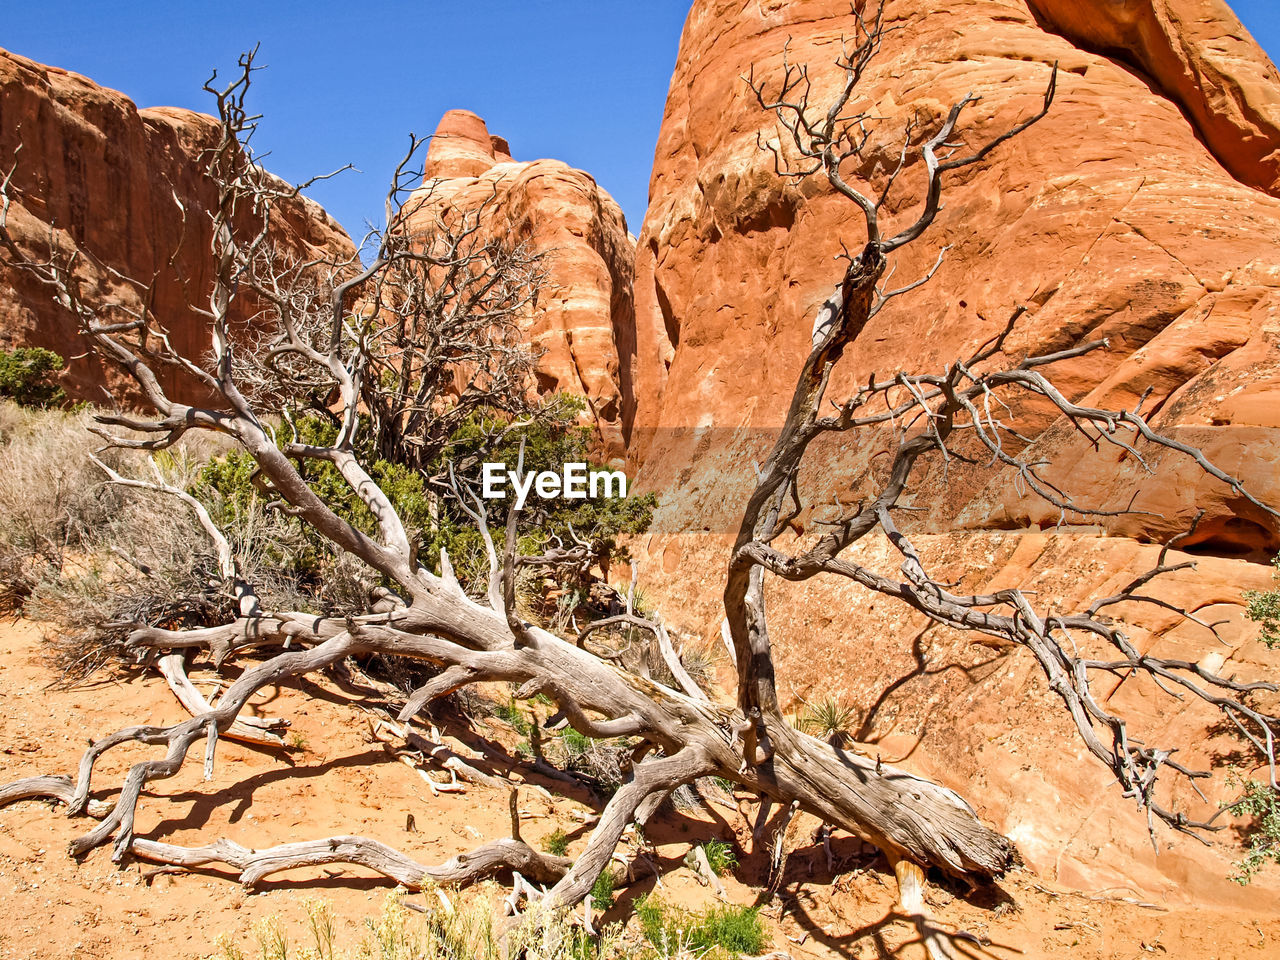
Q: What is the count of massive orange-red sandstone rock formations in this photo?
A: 3